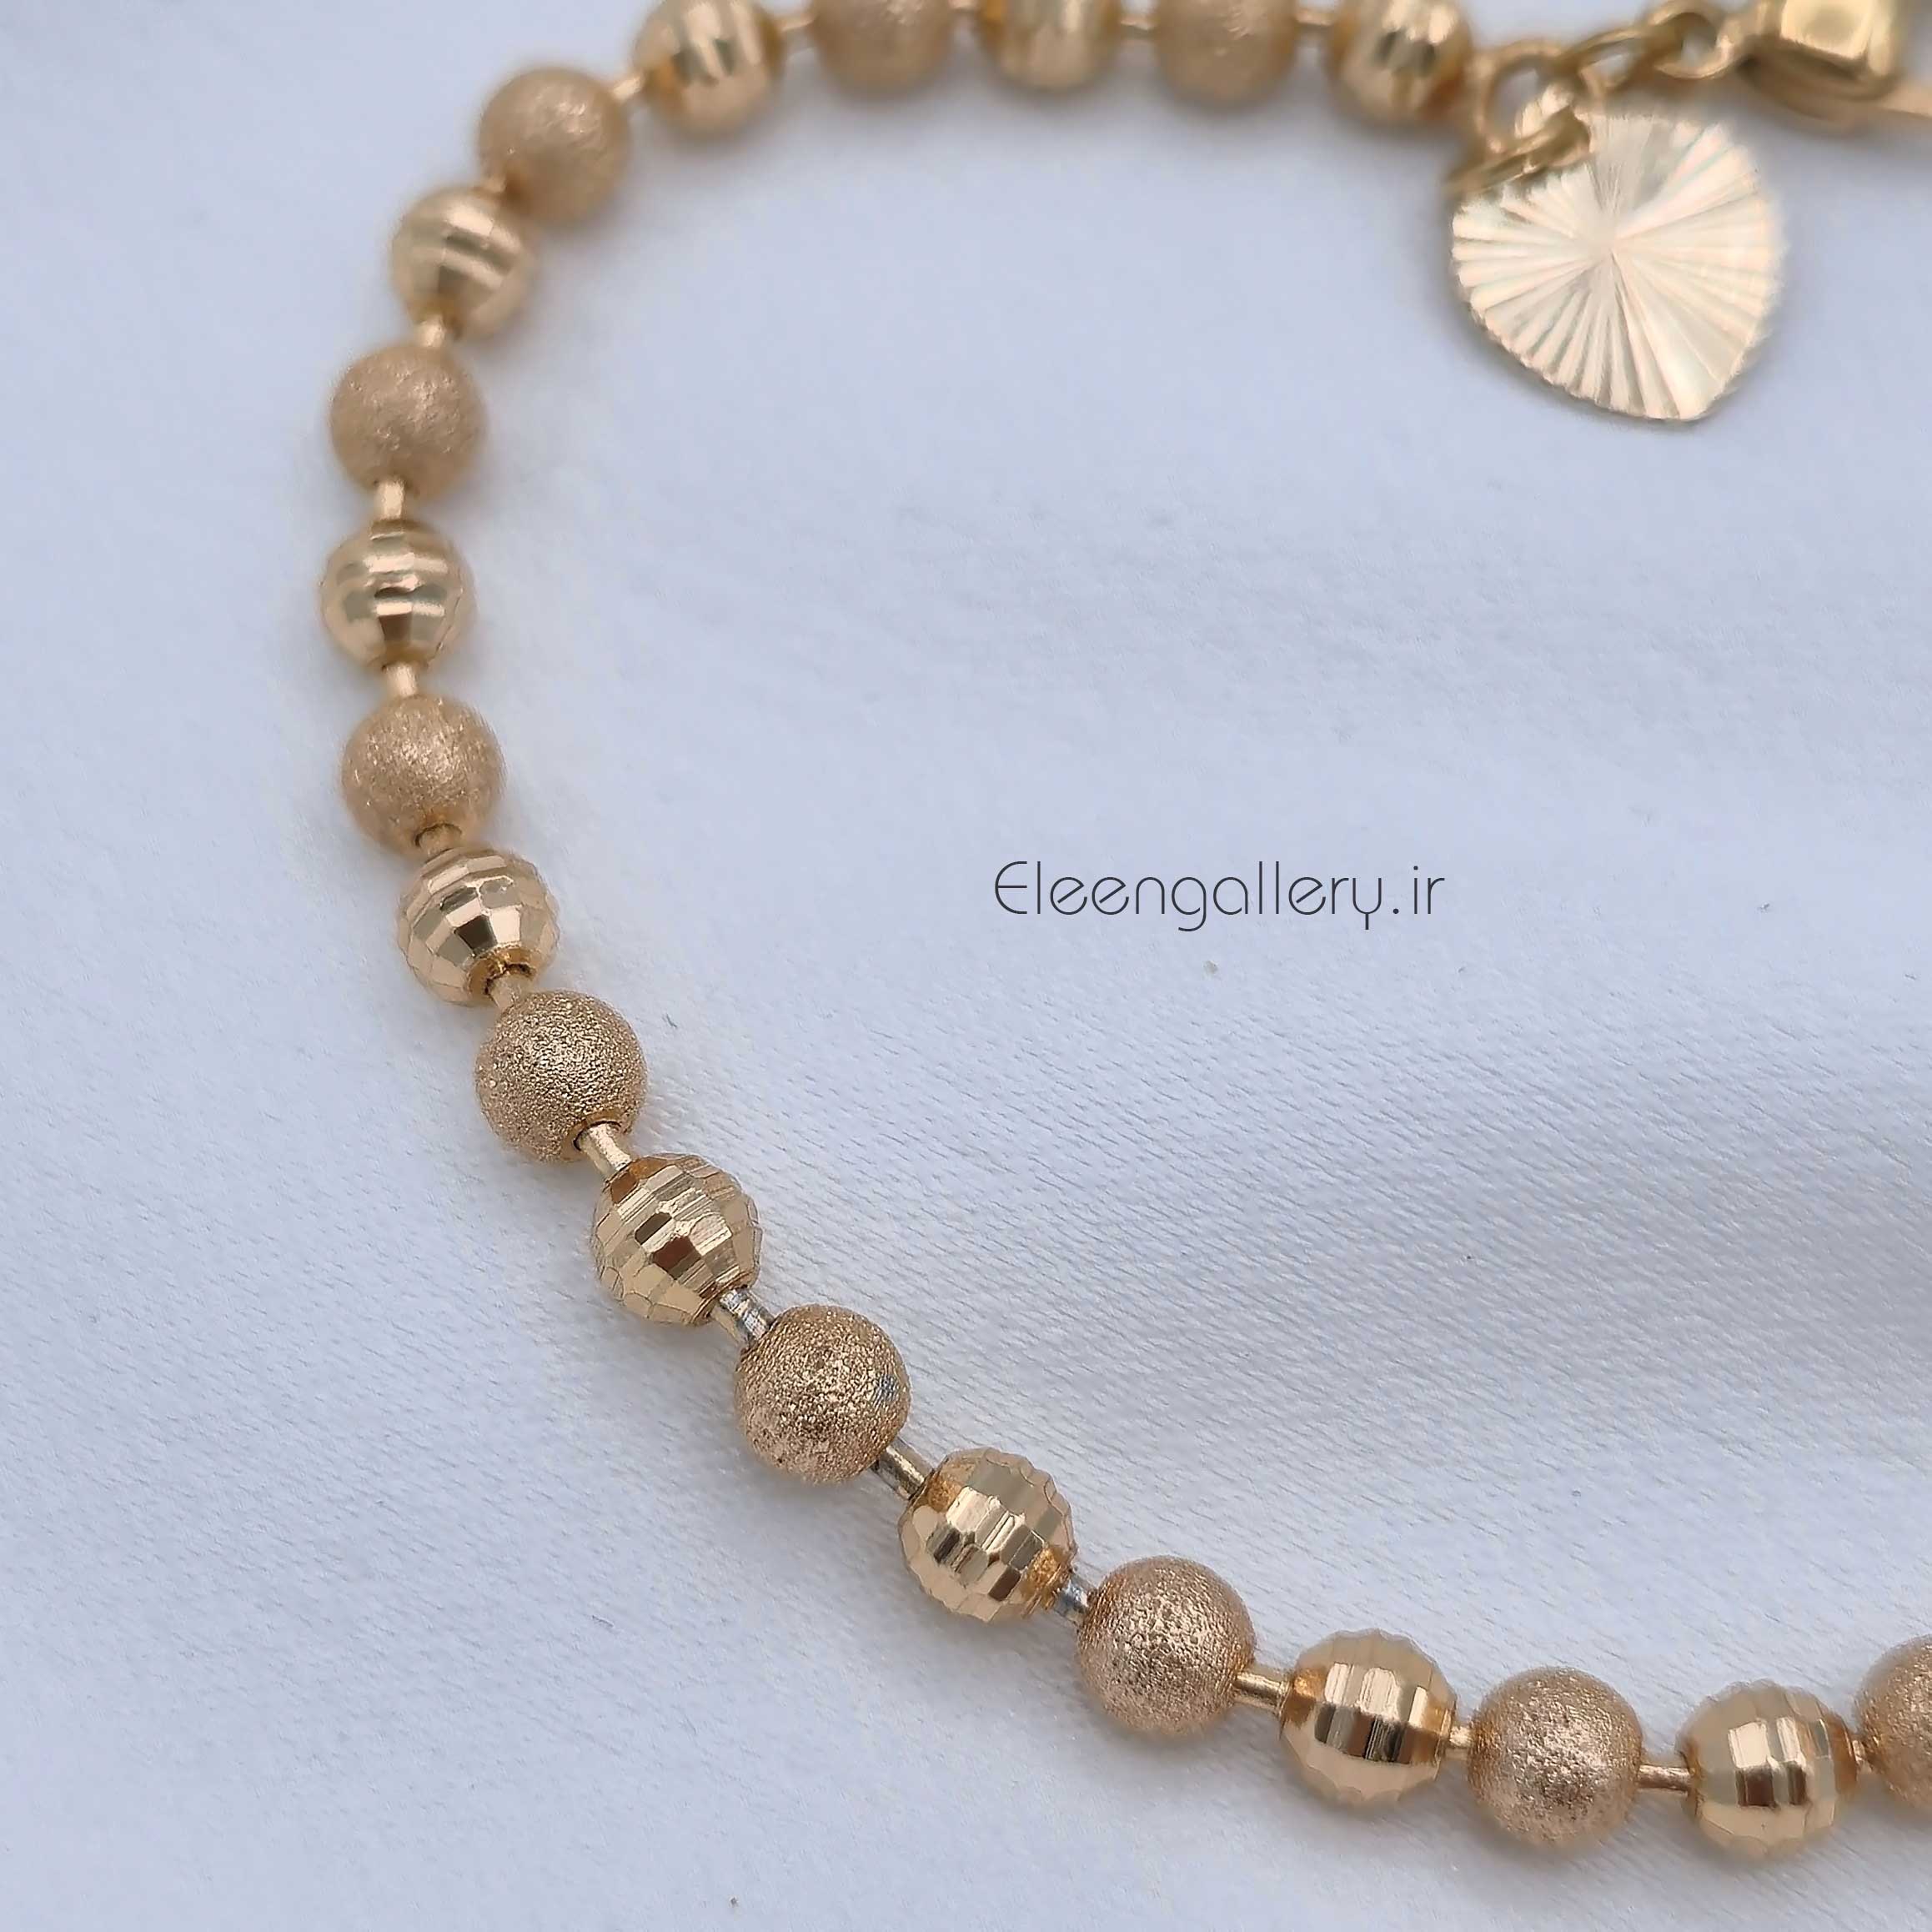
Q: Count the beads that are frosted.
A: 10